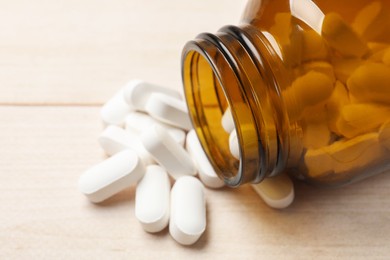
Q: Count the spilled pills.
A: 11